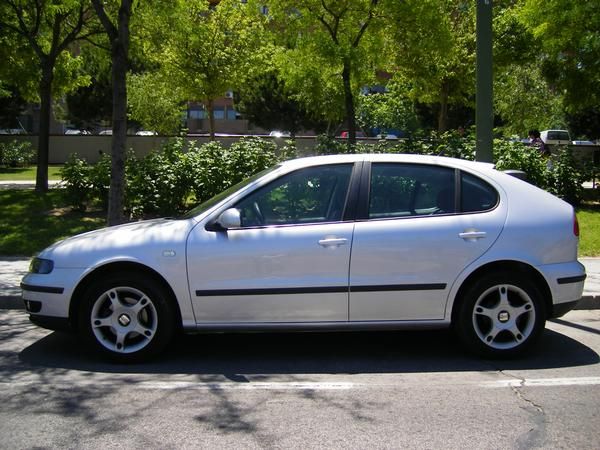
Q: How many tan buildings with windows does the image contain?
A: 1